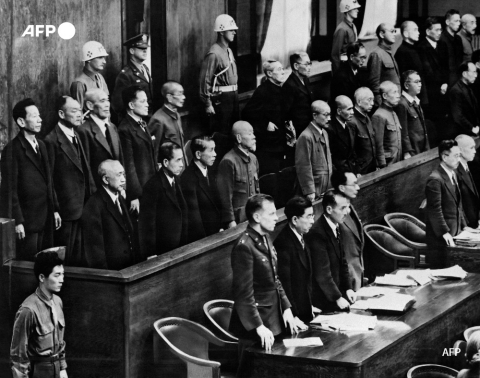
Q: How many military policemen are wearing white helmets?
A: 3